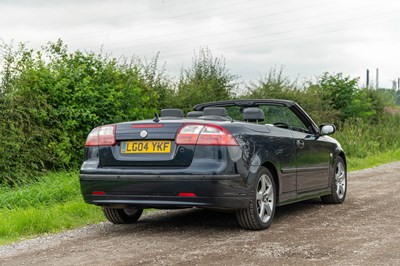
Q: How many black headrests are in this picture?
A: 4